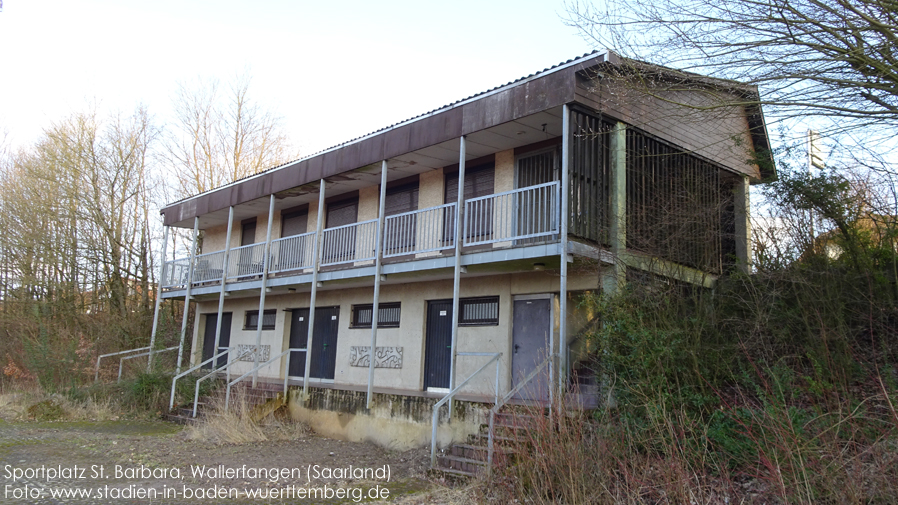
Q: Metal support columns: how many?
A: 8